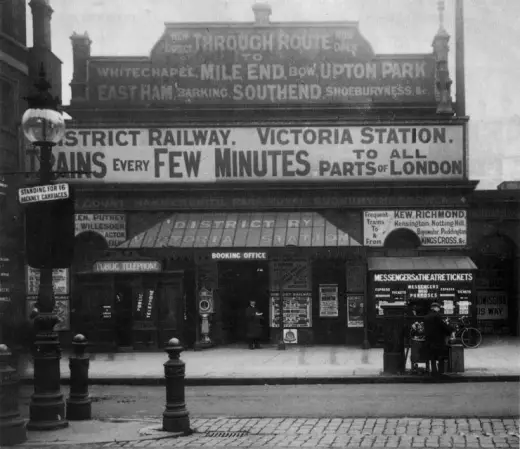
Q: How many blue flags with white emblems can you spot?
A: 0